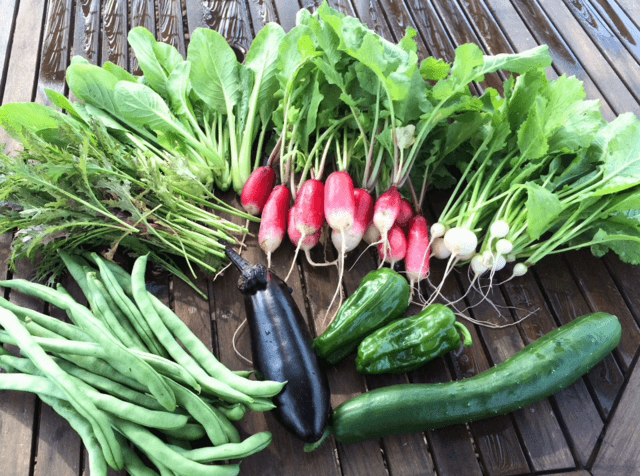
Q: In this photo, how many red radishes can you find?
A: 10